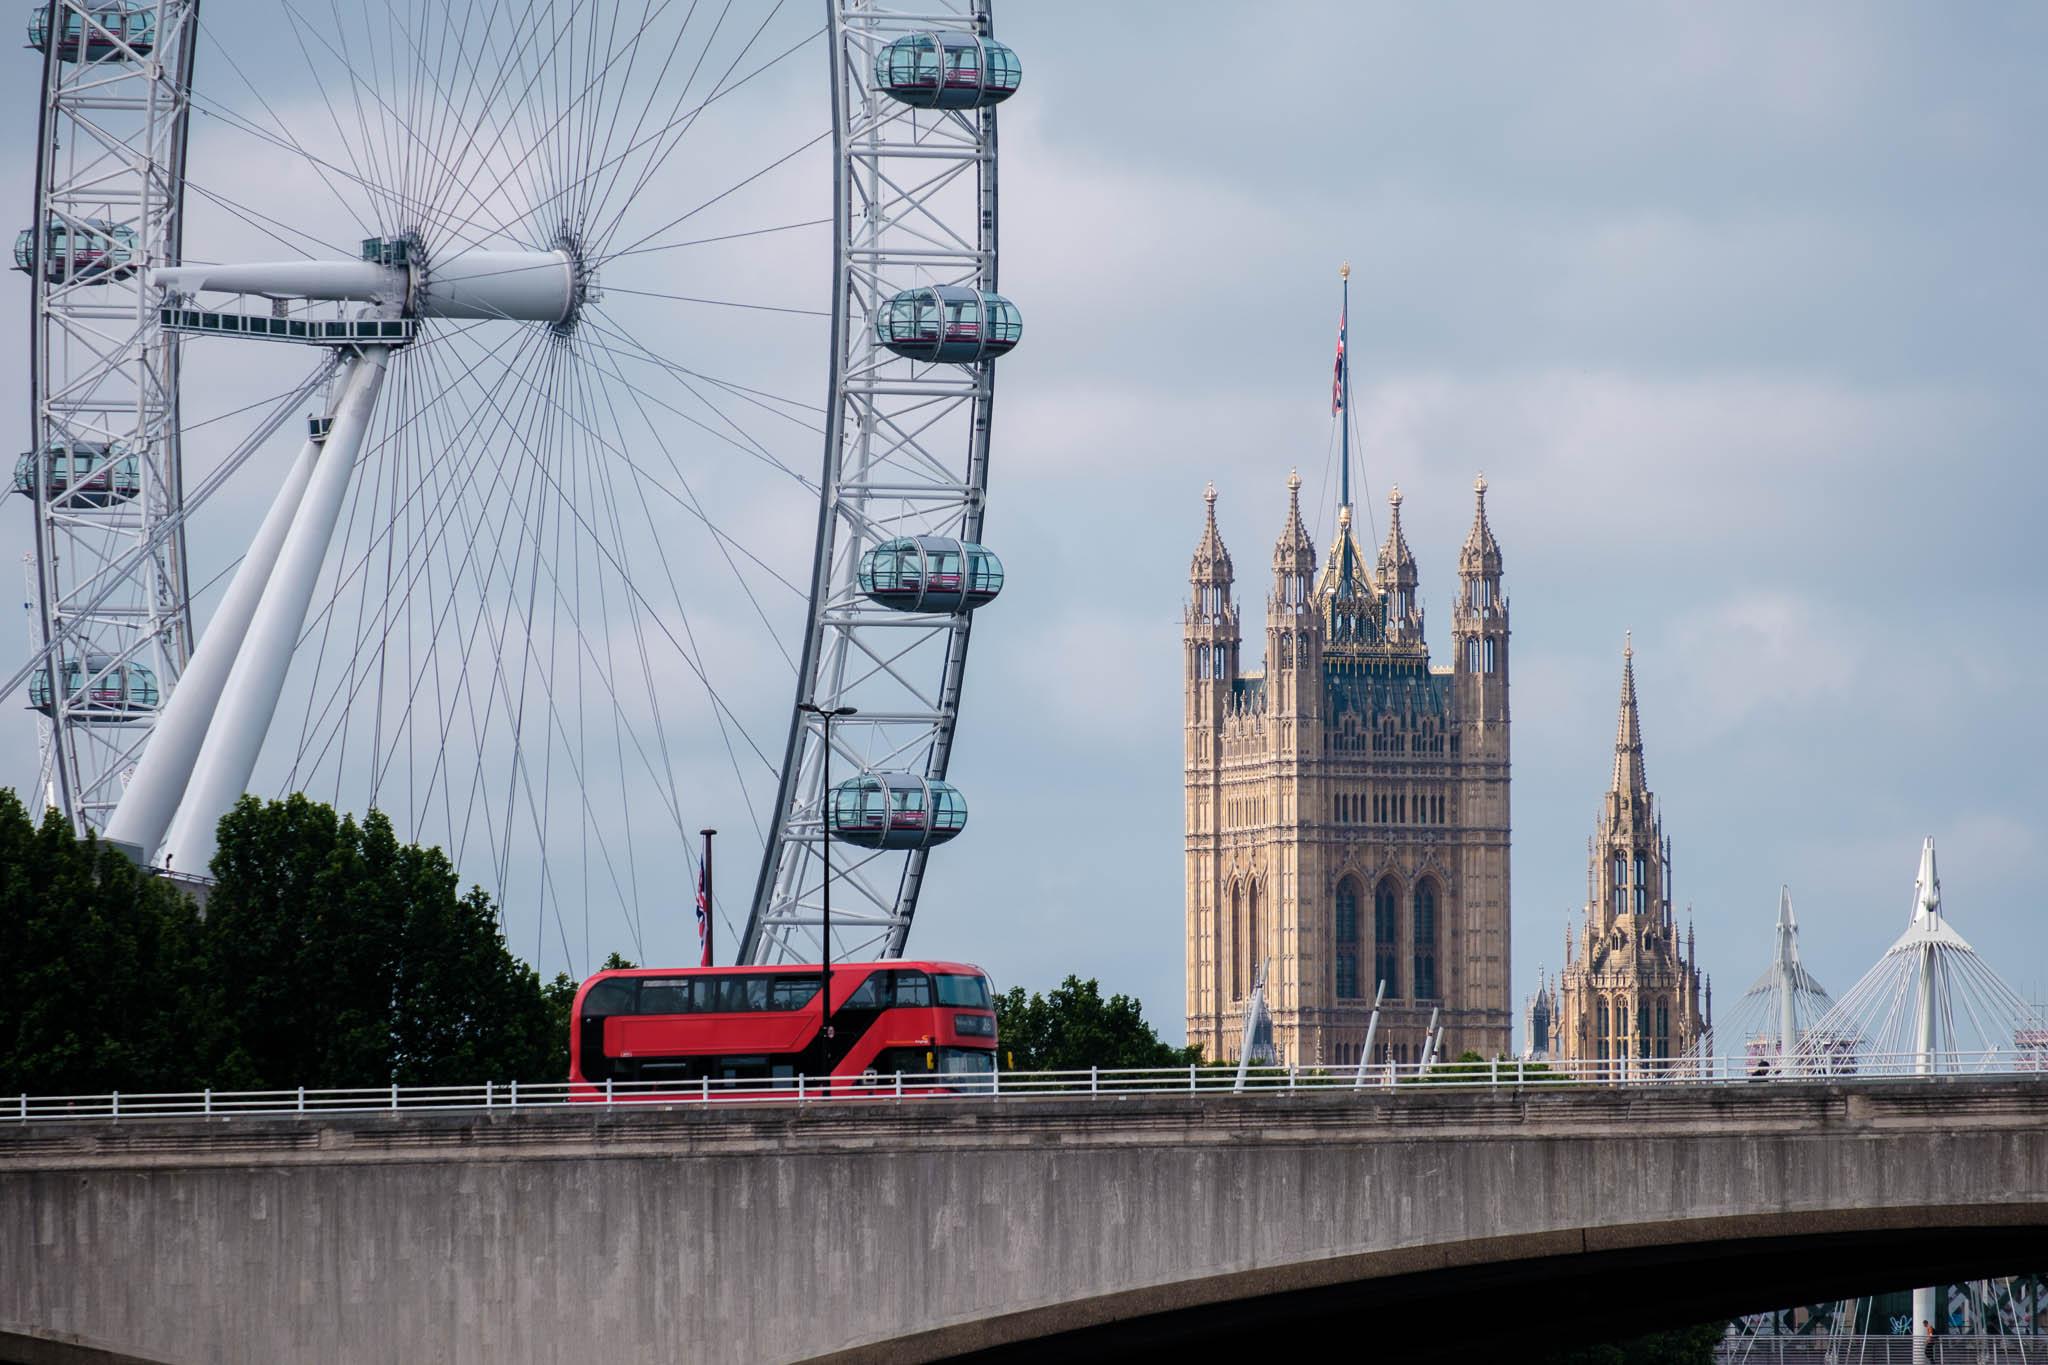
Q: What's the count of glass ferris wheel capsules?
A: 8